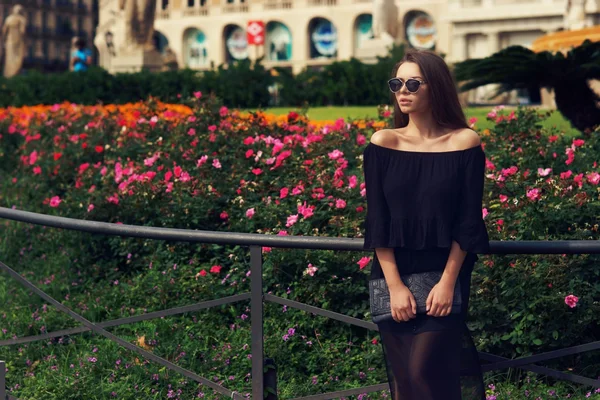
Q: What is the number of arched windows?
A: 7